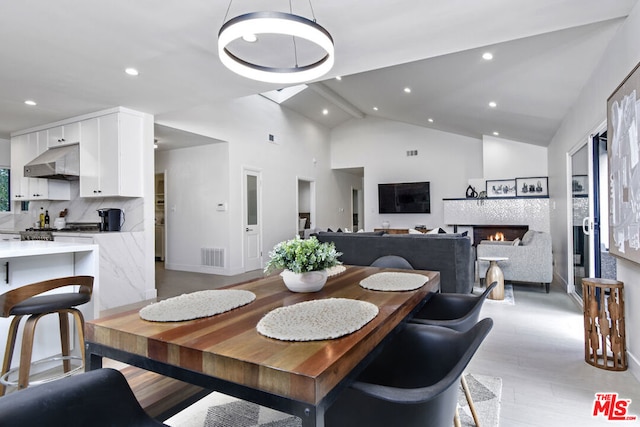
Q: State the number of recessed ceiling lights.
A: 11